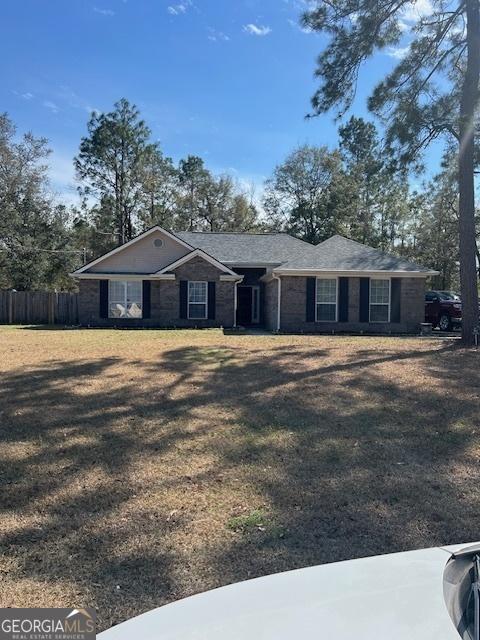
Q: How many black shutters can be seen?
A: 8